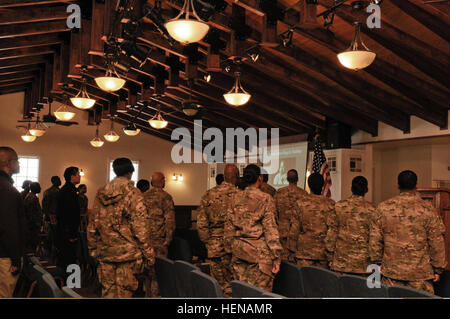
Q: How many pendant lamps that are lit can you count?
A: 12